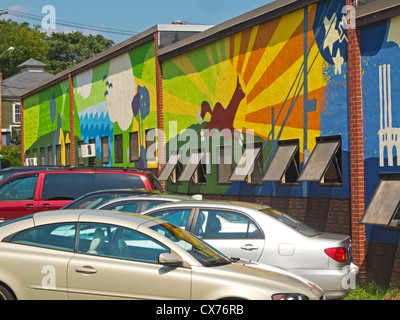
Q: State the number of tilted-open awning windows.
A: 6